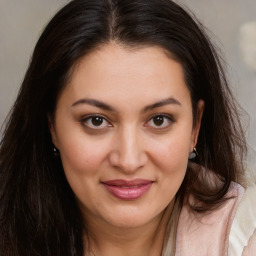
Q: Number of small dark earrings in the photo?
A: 2